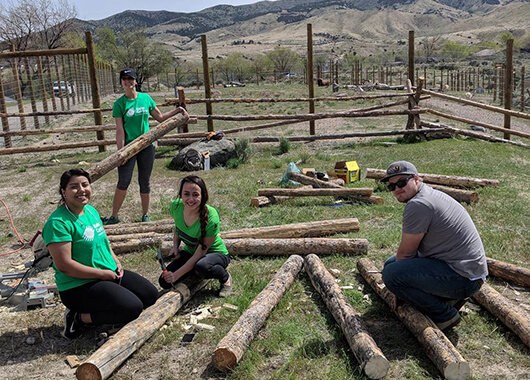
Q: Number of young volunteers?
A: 4